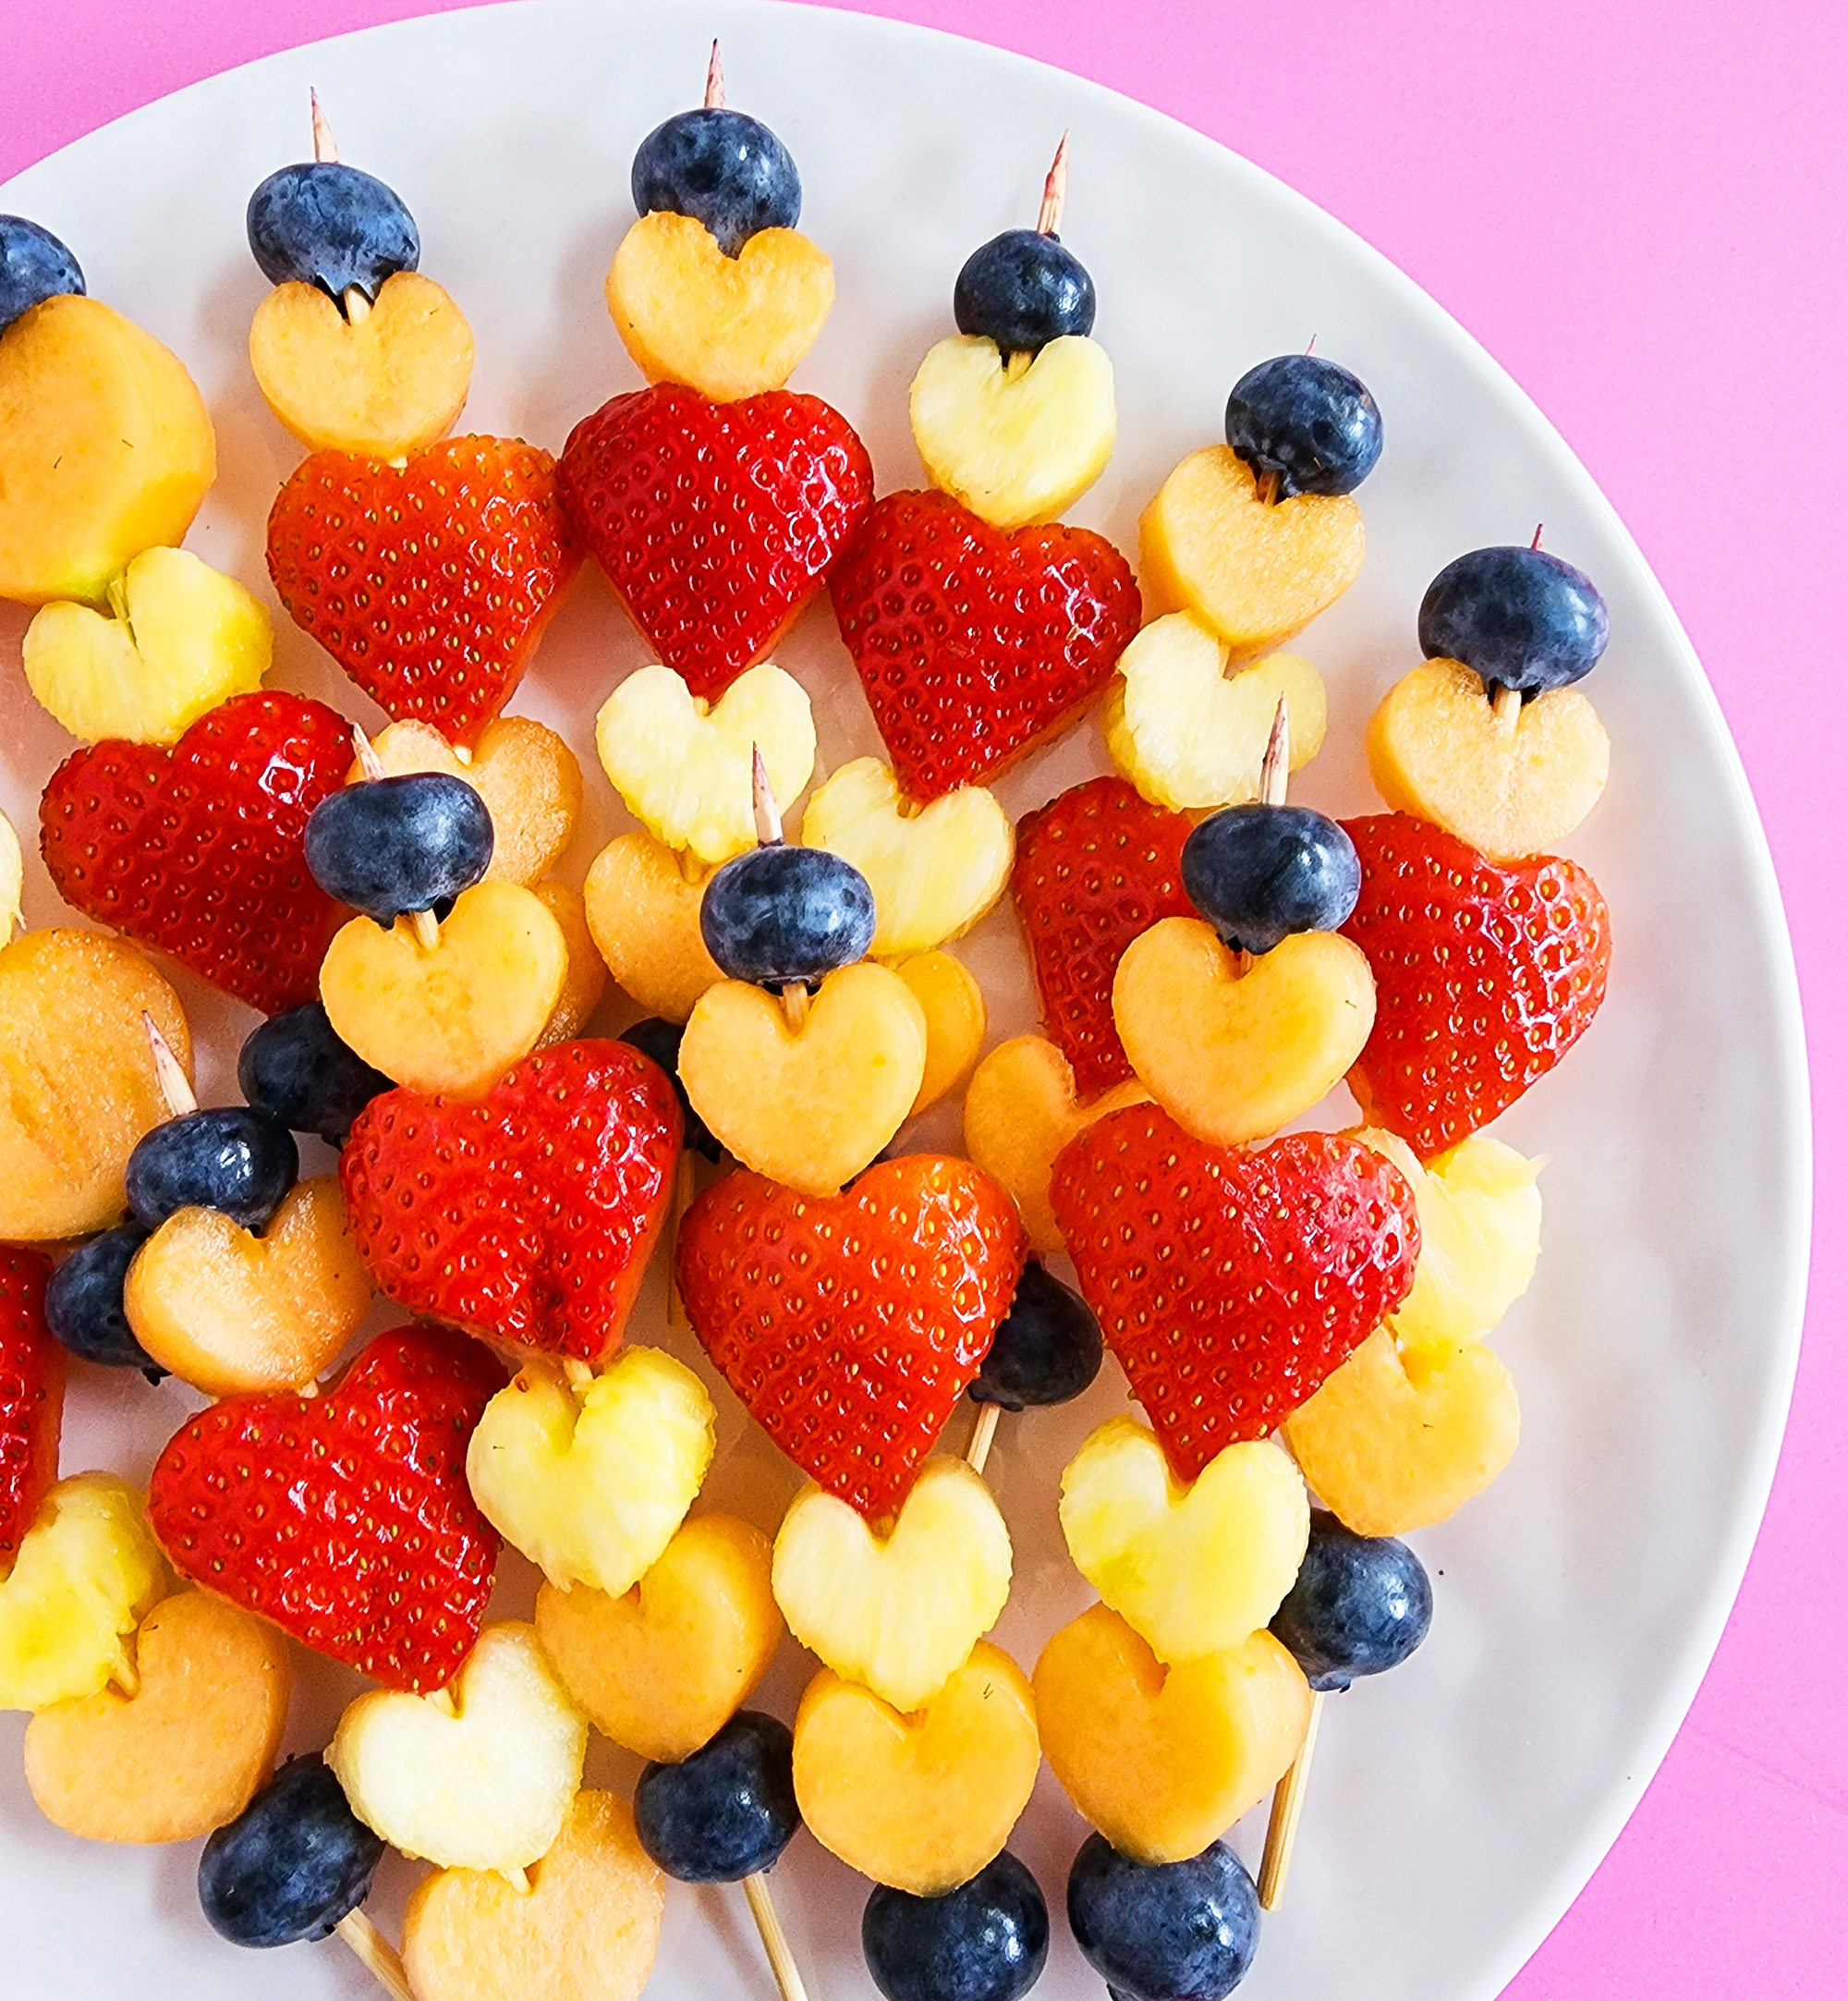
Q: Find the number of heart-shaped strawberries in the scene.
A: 11